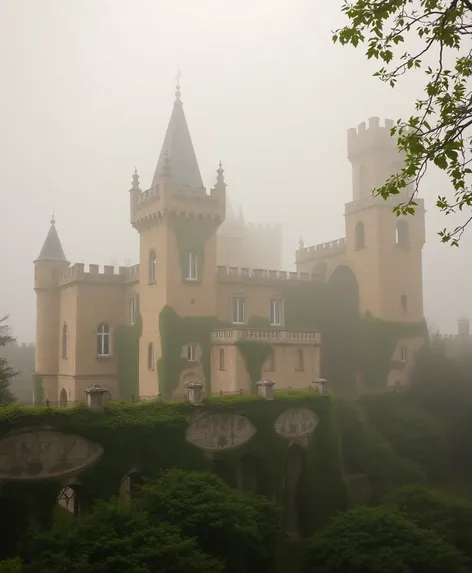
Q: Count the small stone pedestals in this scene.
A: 4